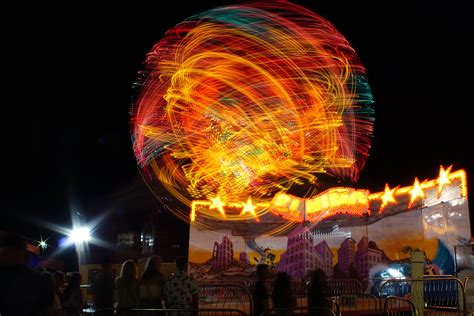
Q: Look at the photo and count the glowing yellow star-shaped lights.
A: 5